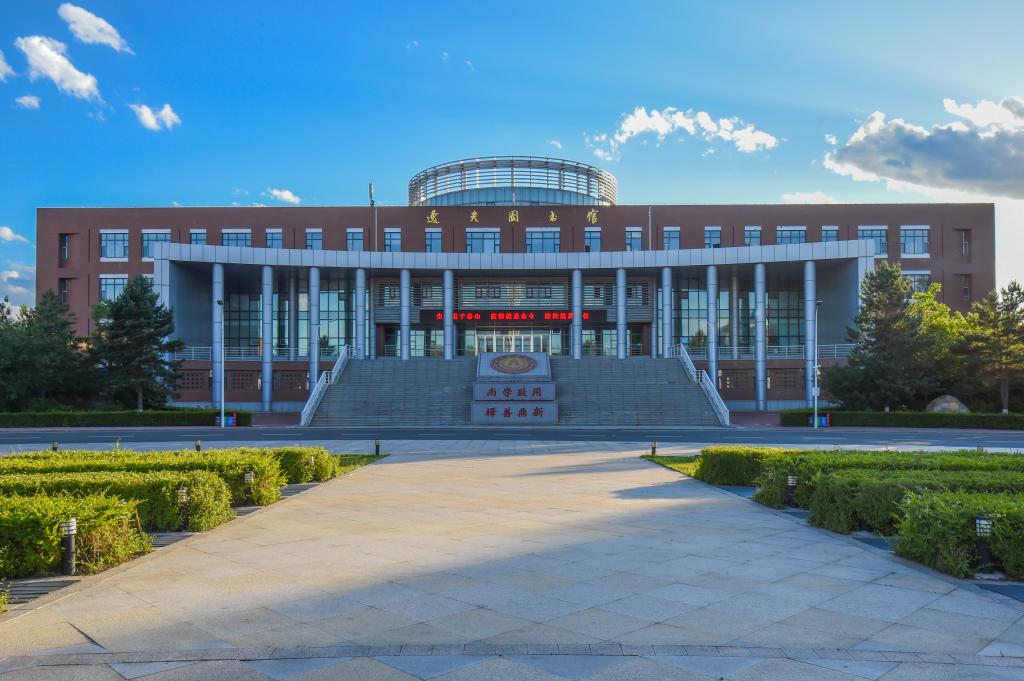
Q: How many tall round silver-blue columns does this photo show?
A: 12